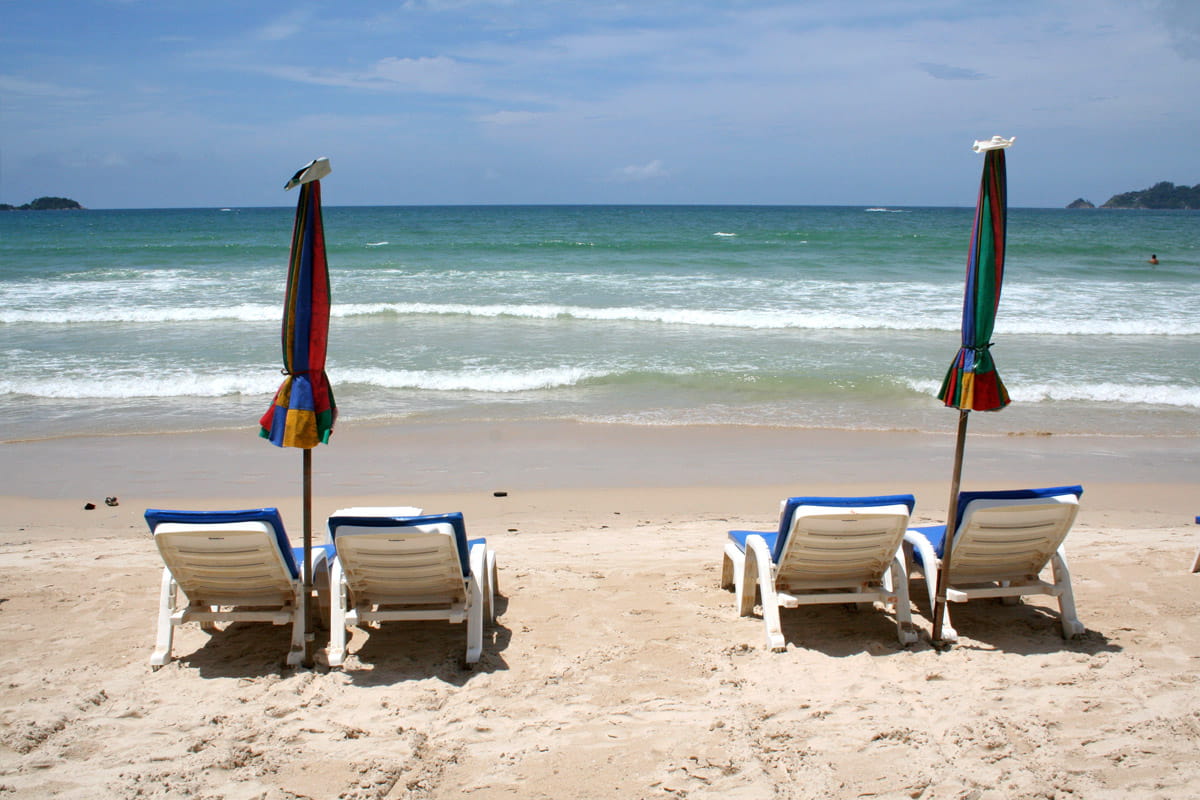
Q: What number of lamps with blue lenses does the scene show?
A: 0